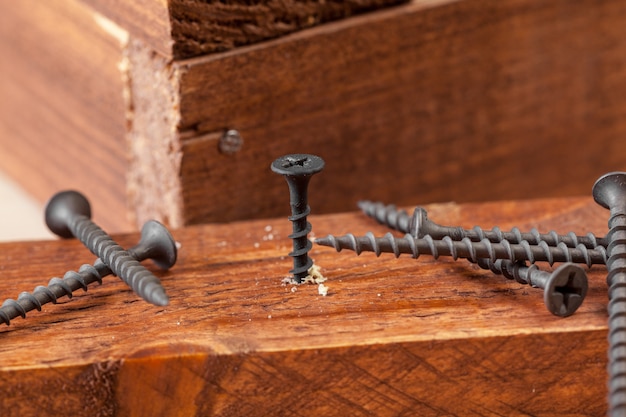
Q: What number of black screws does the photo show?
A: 7